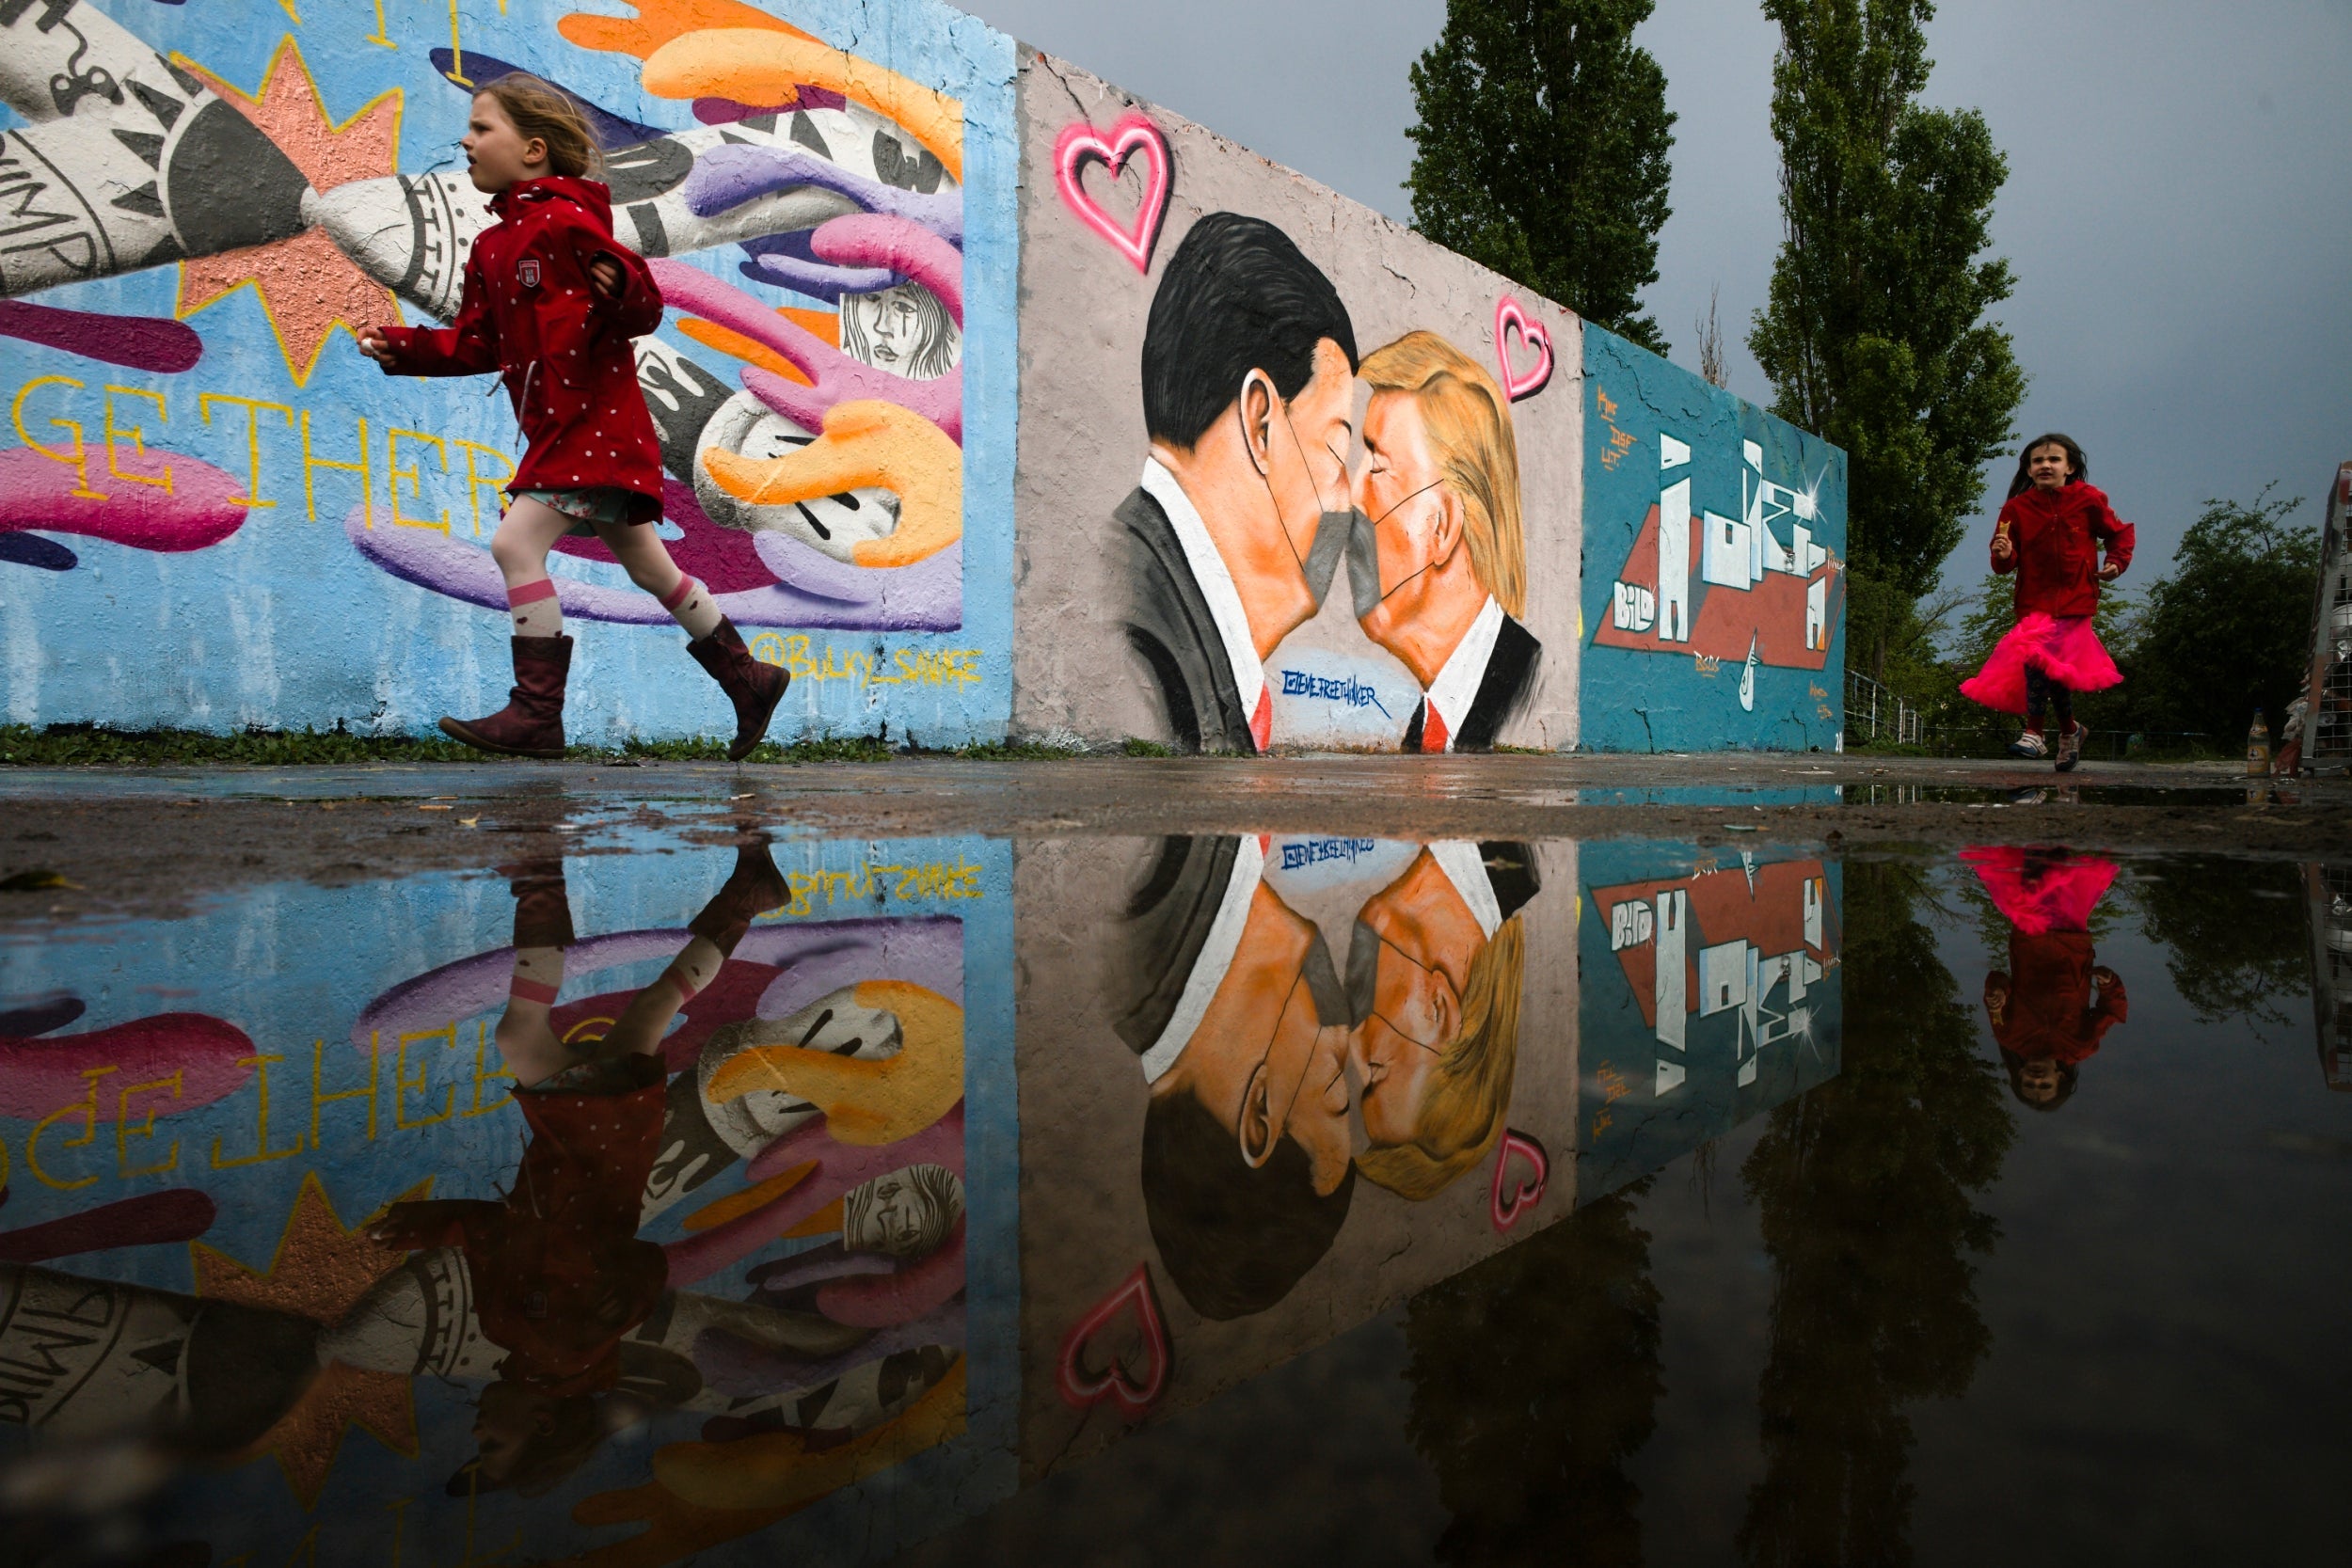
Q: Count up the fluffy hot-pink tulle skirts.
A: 1